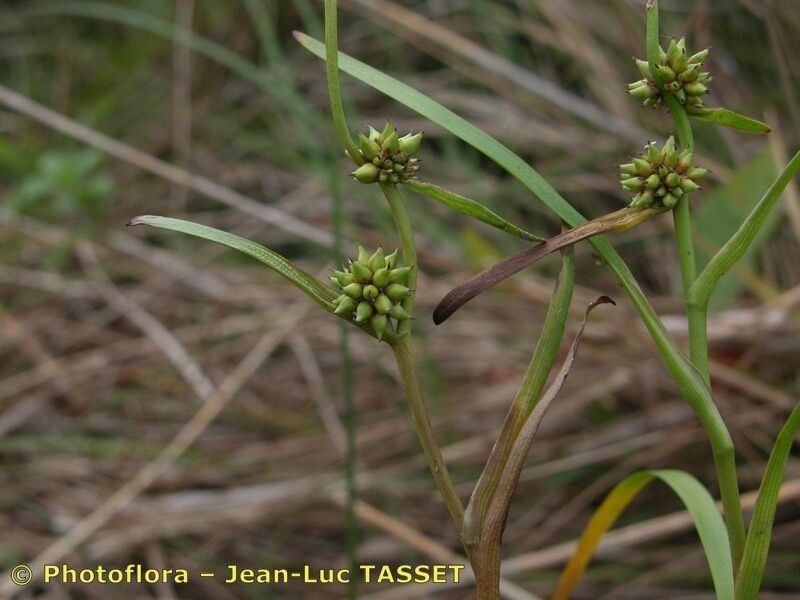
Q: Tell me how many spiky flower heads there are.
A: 4